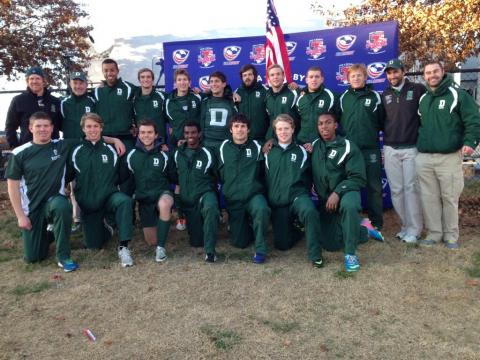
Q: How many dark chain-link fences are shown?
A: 1